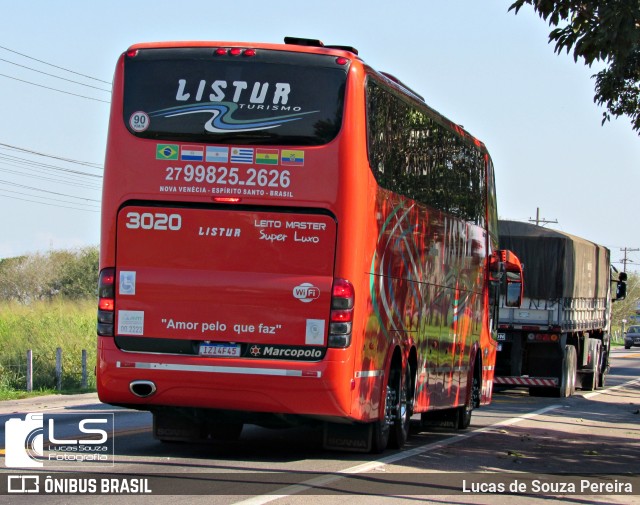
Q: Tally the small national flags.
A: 6